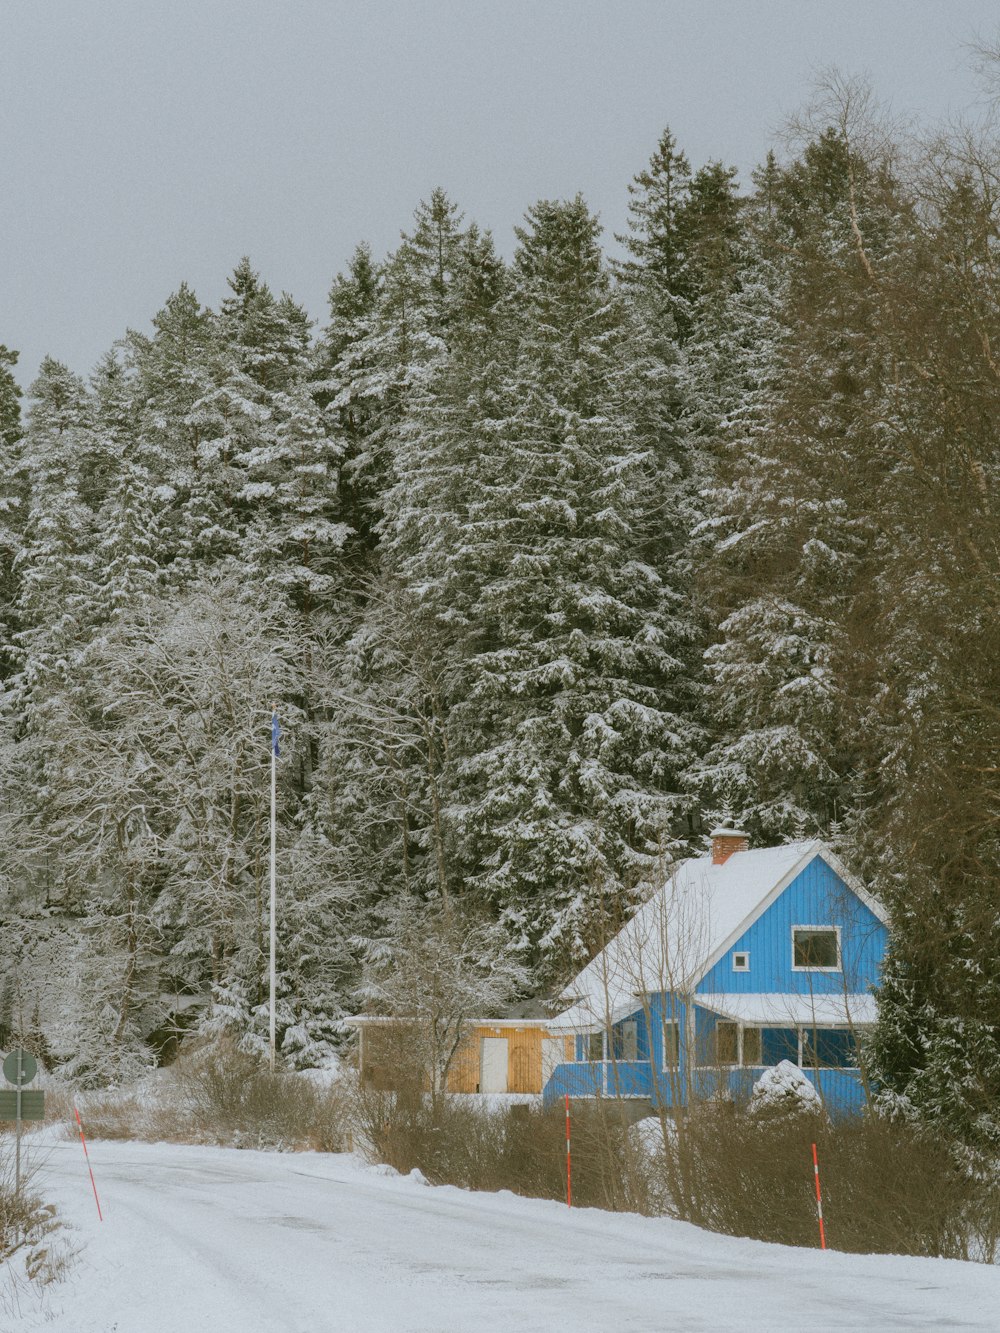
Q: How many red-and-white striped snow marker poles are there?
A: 3